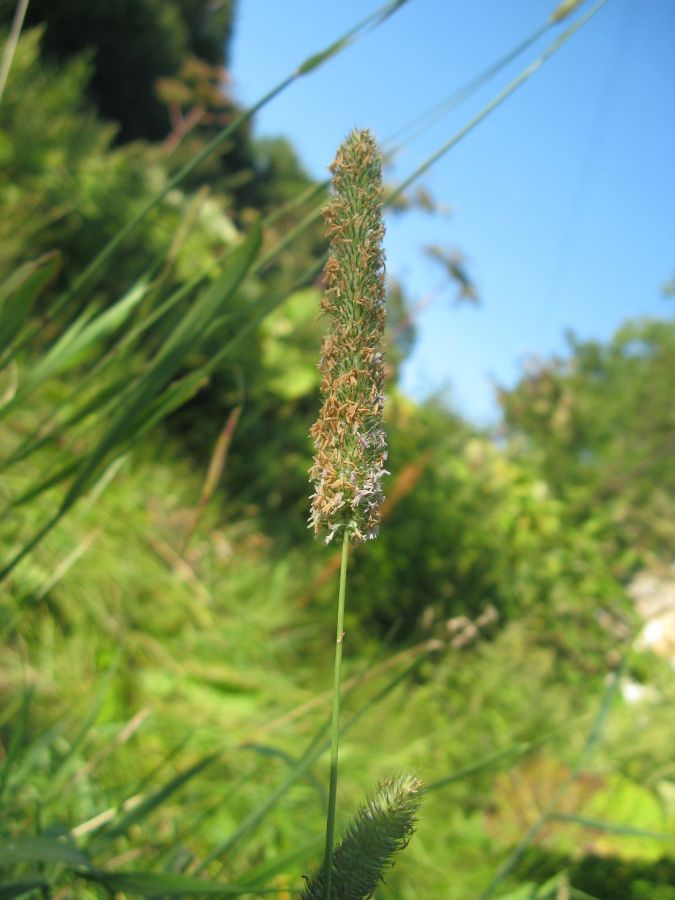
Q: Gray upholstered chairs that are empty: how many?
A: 0